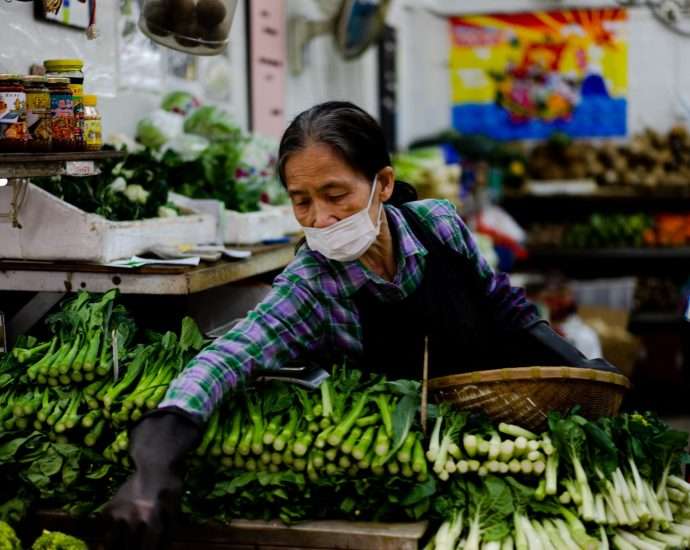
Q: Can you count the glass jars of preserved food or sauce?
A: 5